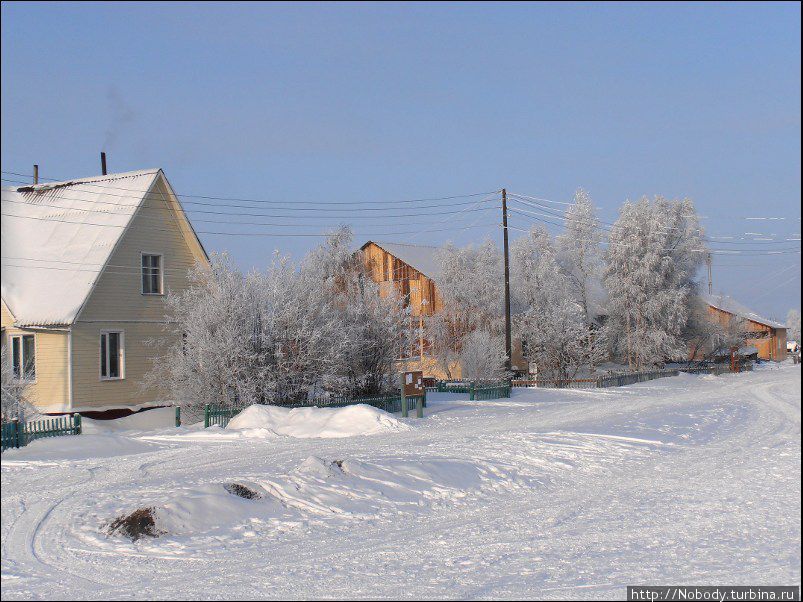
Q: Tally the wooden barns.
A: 2